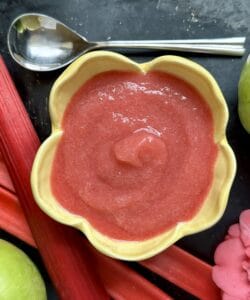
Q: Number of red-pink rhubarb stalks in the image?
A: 3